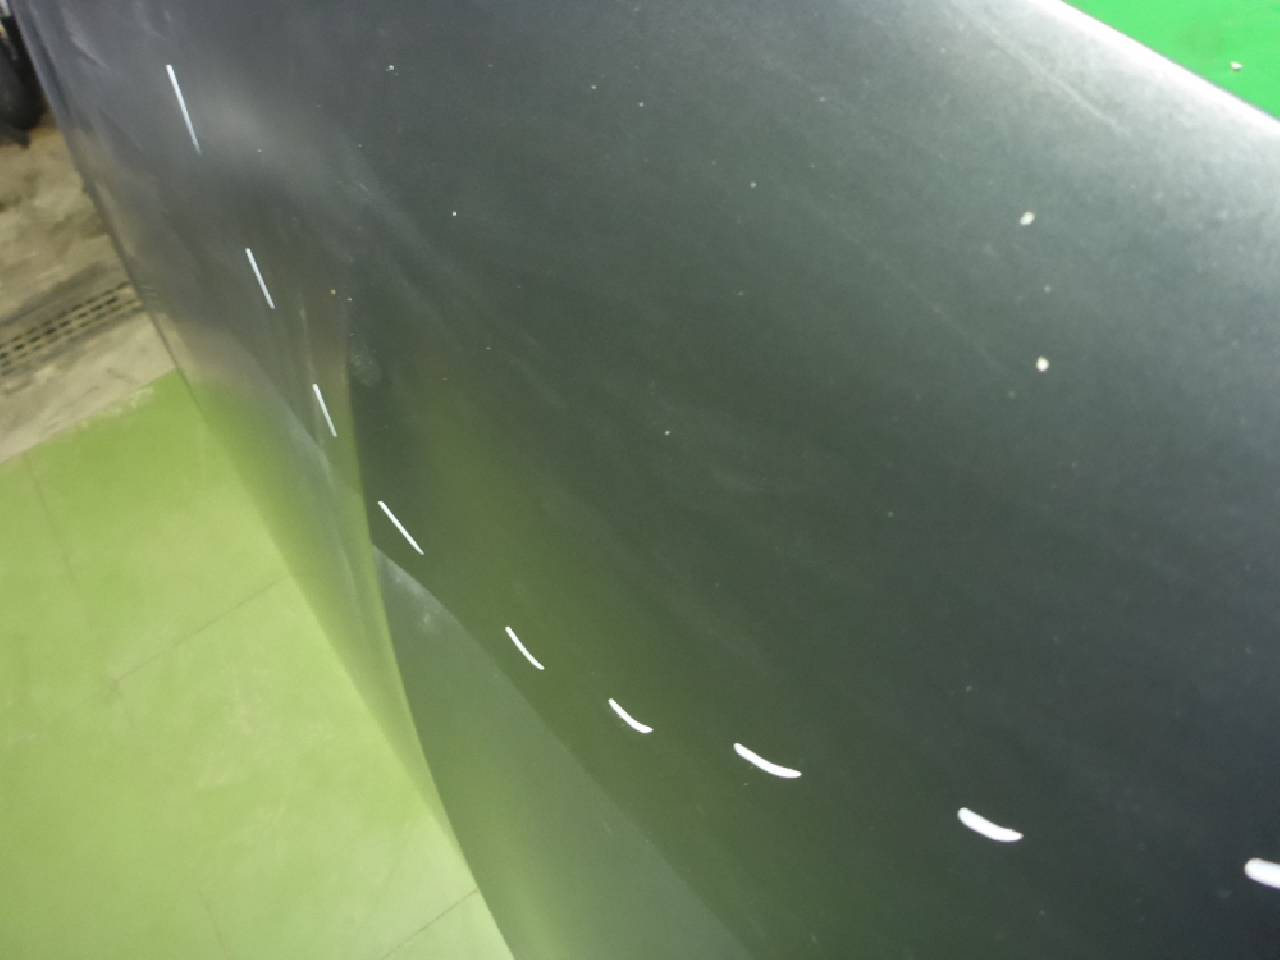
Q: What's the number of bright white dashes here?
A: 9